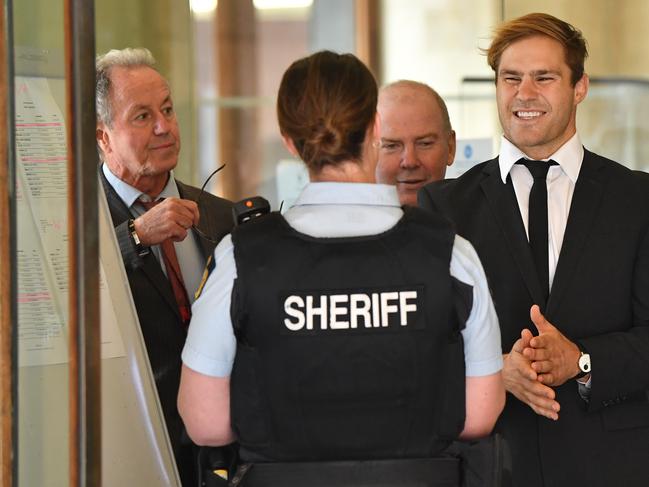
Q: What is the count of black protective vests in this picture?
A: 1